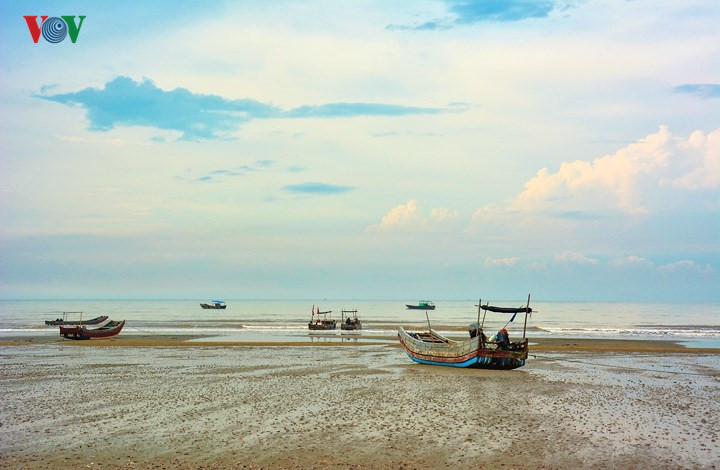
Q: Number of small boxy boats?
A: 2